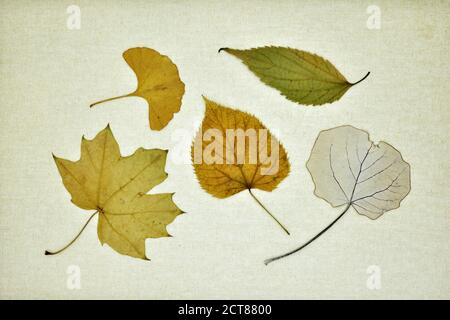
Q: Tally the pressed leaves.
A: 5